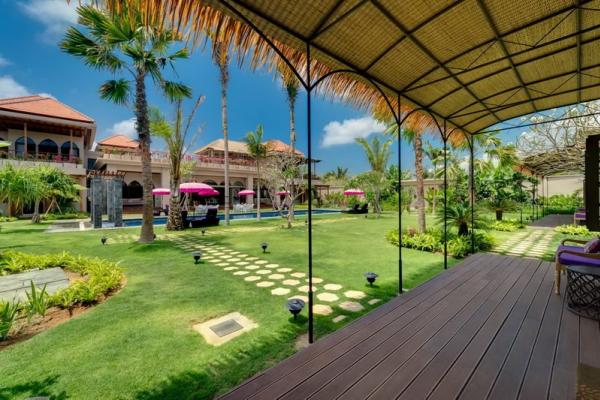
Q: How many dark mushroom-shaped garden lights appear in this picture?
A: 6